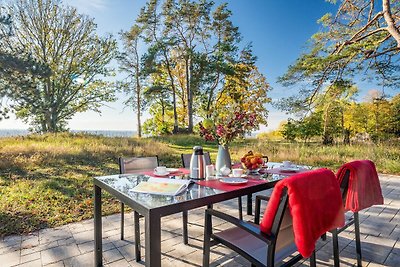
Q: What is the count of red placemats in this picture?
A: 4